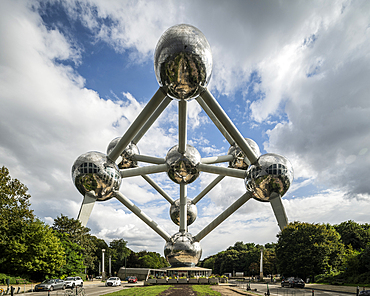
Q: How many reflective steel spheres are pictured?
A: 8